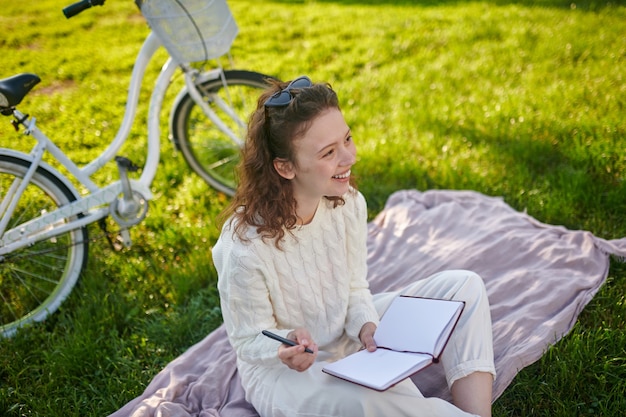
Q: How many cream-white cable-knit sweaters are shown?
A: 1